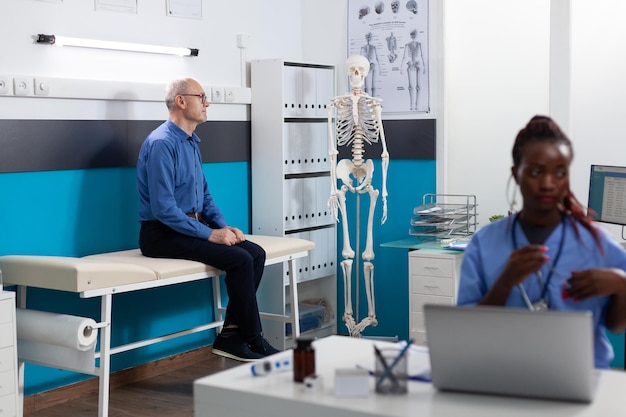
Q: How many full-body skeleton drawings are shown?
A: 2